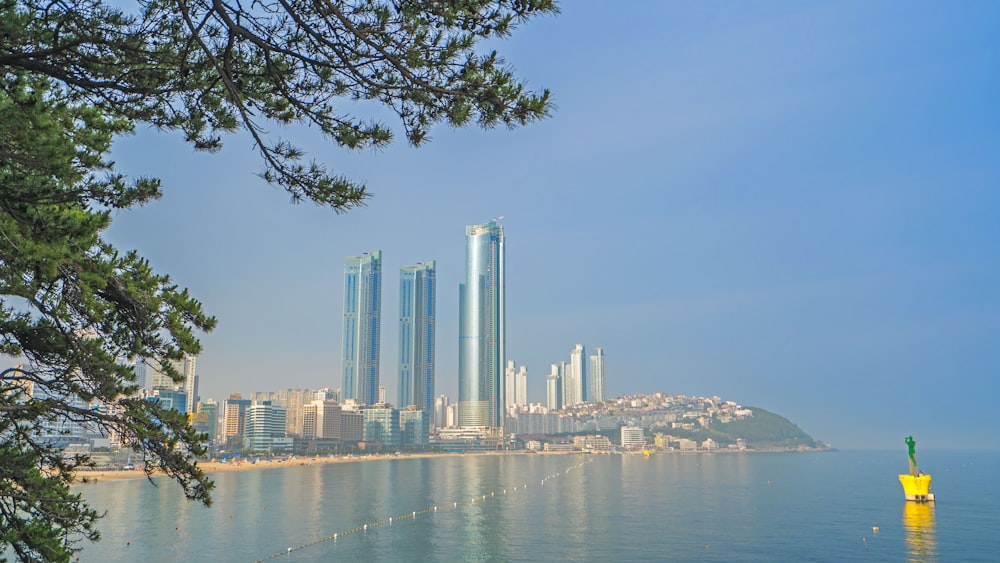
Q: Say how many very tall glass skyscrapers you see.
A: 3